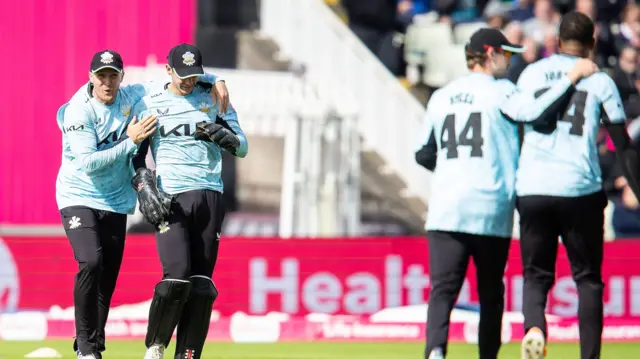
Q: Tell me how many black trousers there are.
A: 4